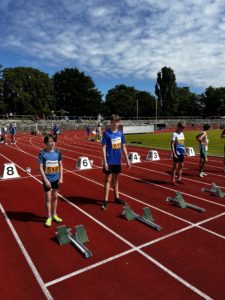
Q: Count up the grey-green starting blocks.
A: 4